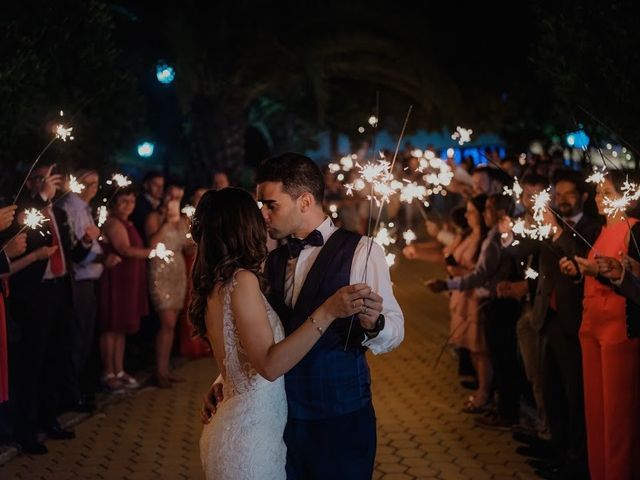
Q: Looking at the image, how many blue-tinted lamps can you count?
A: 3